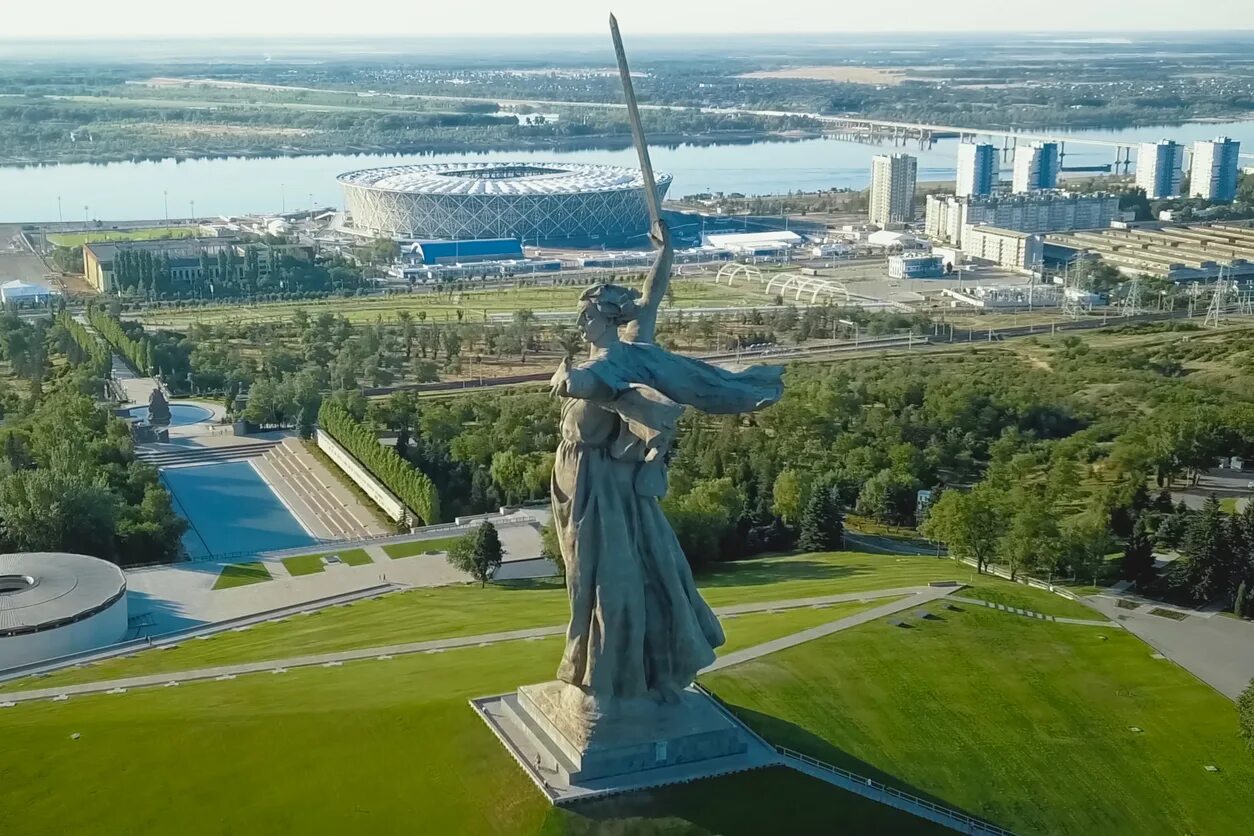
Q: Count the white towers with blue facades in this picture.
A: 4